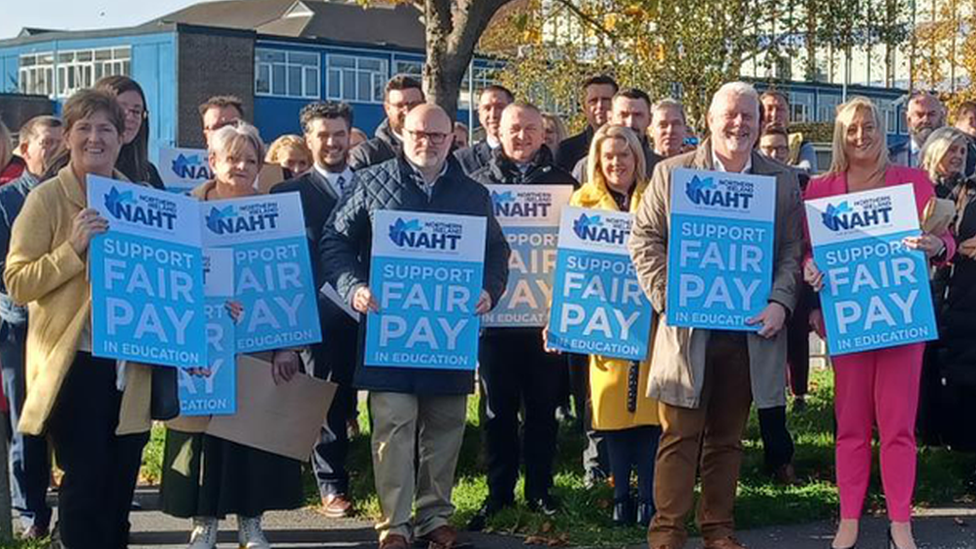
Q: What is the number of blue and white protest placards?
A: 9